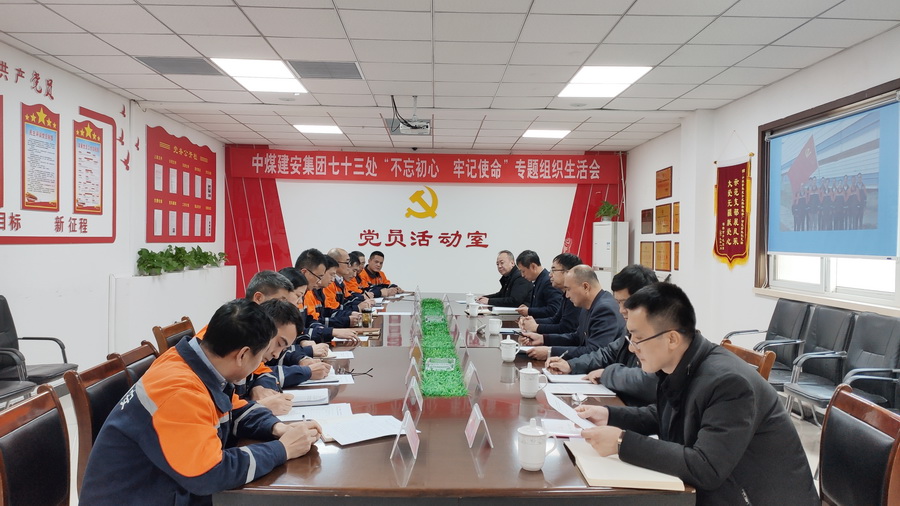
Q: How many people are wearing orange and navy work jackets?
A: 10